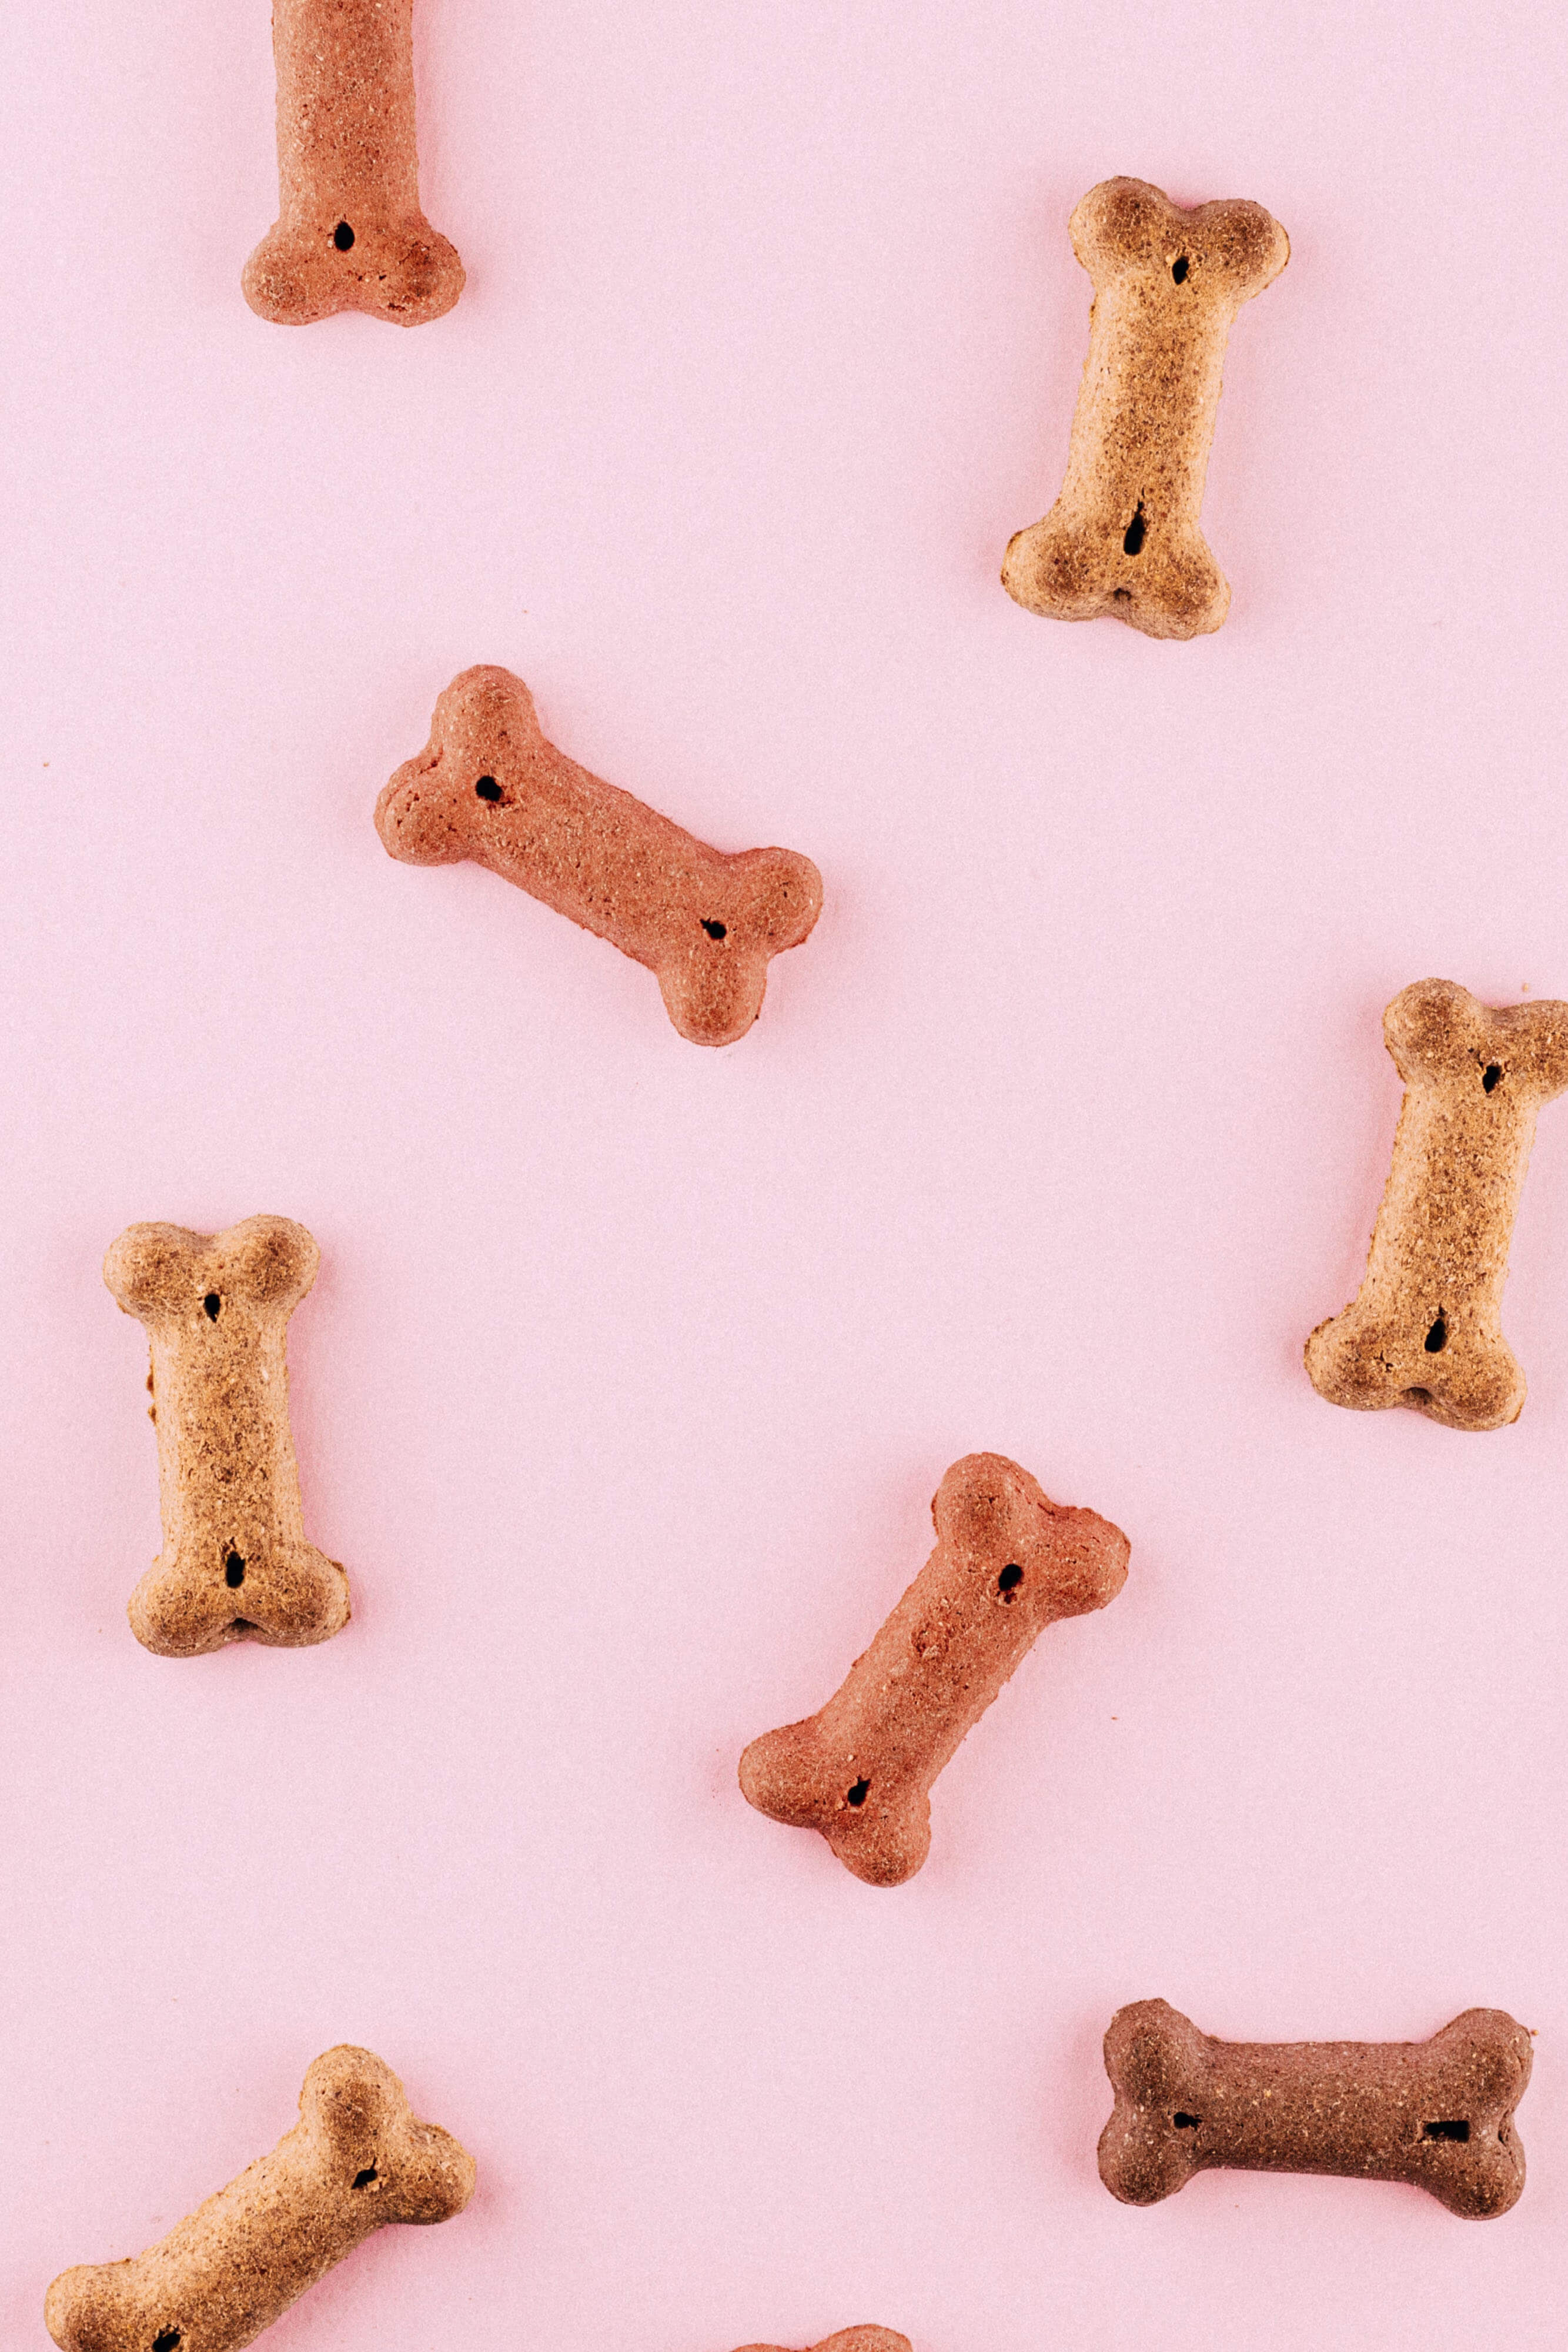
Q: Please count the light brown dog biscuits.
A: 4